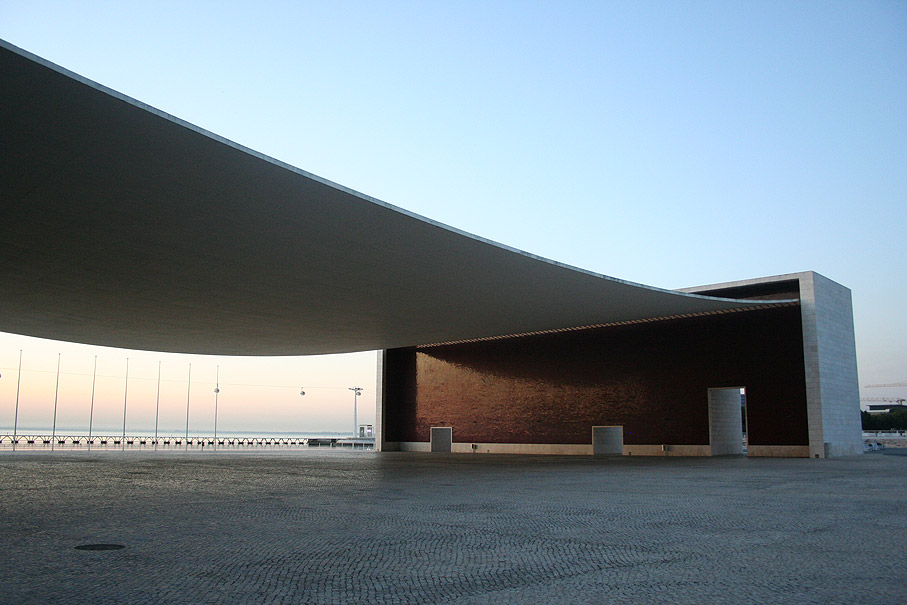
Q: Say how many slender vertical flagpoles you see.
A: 7